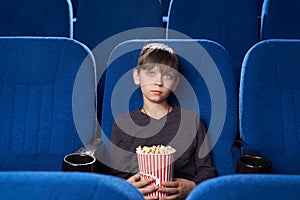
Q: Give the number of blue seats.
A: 9